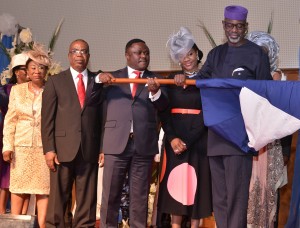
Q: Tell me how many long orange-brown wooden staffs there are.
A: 1